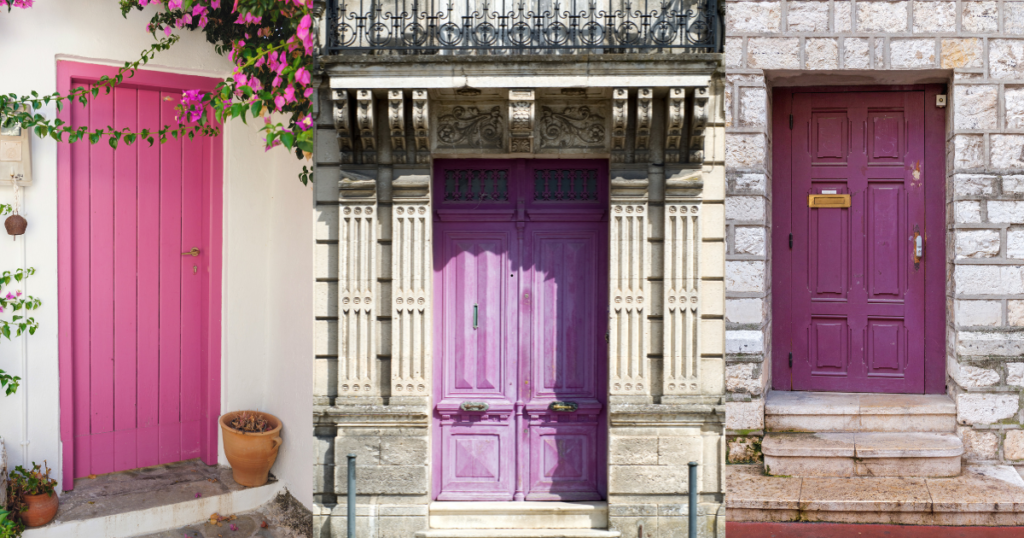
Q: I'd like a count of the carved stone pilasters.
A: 4